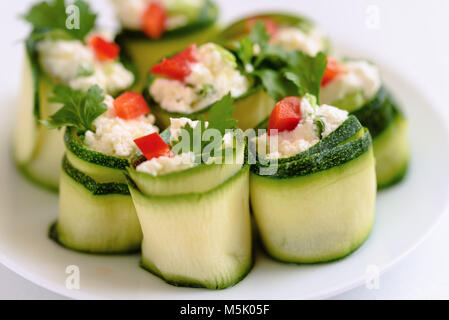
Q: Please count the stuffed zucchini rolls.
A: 8